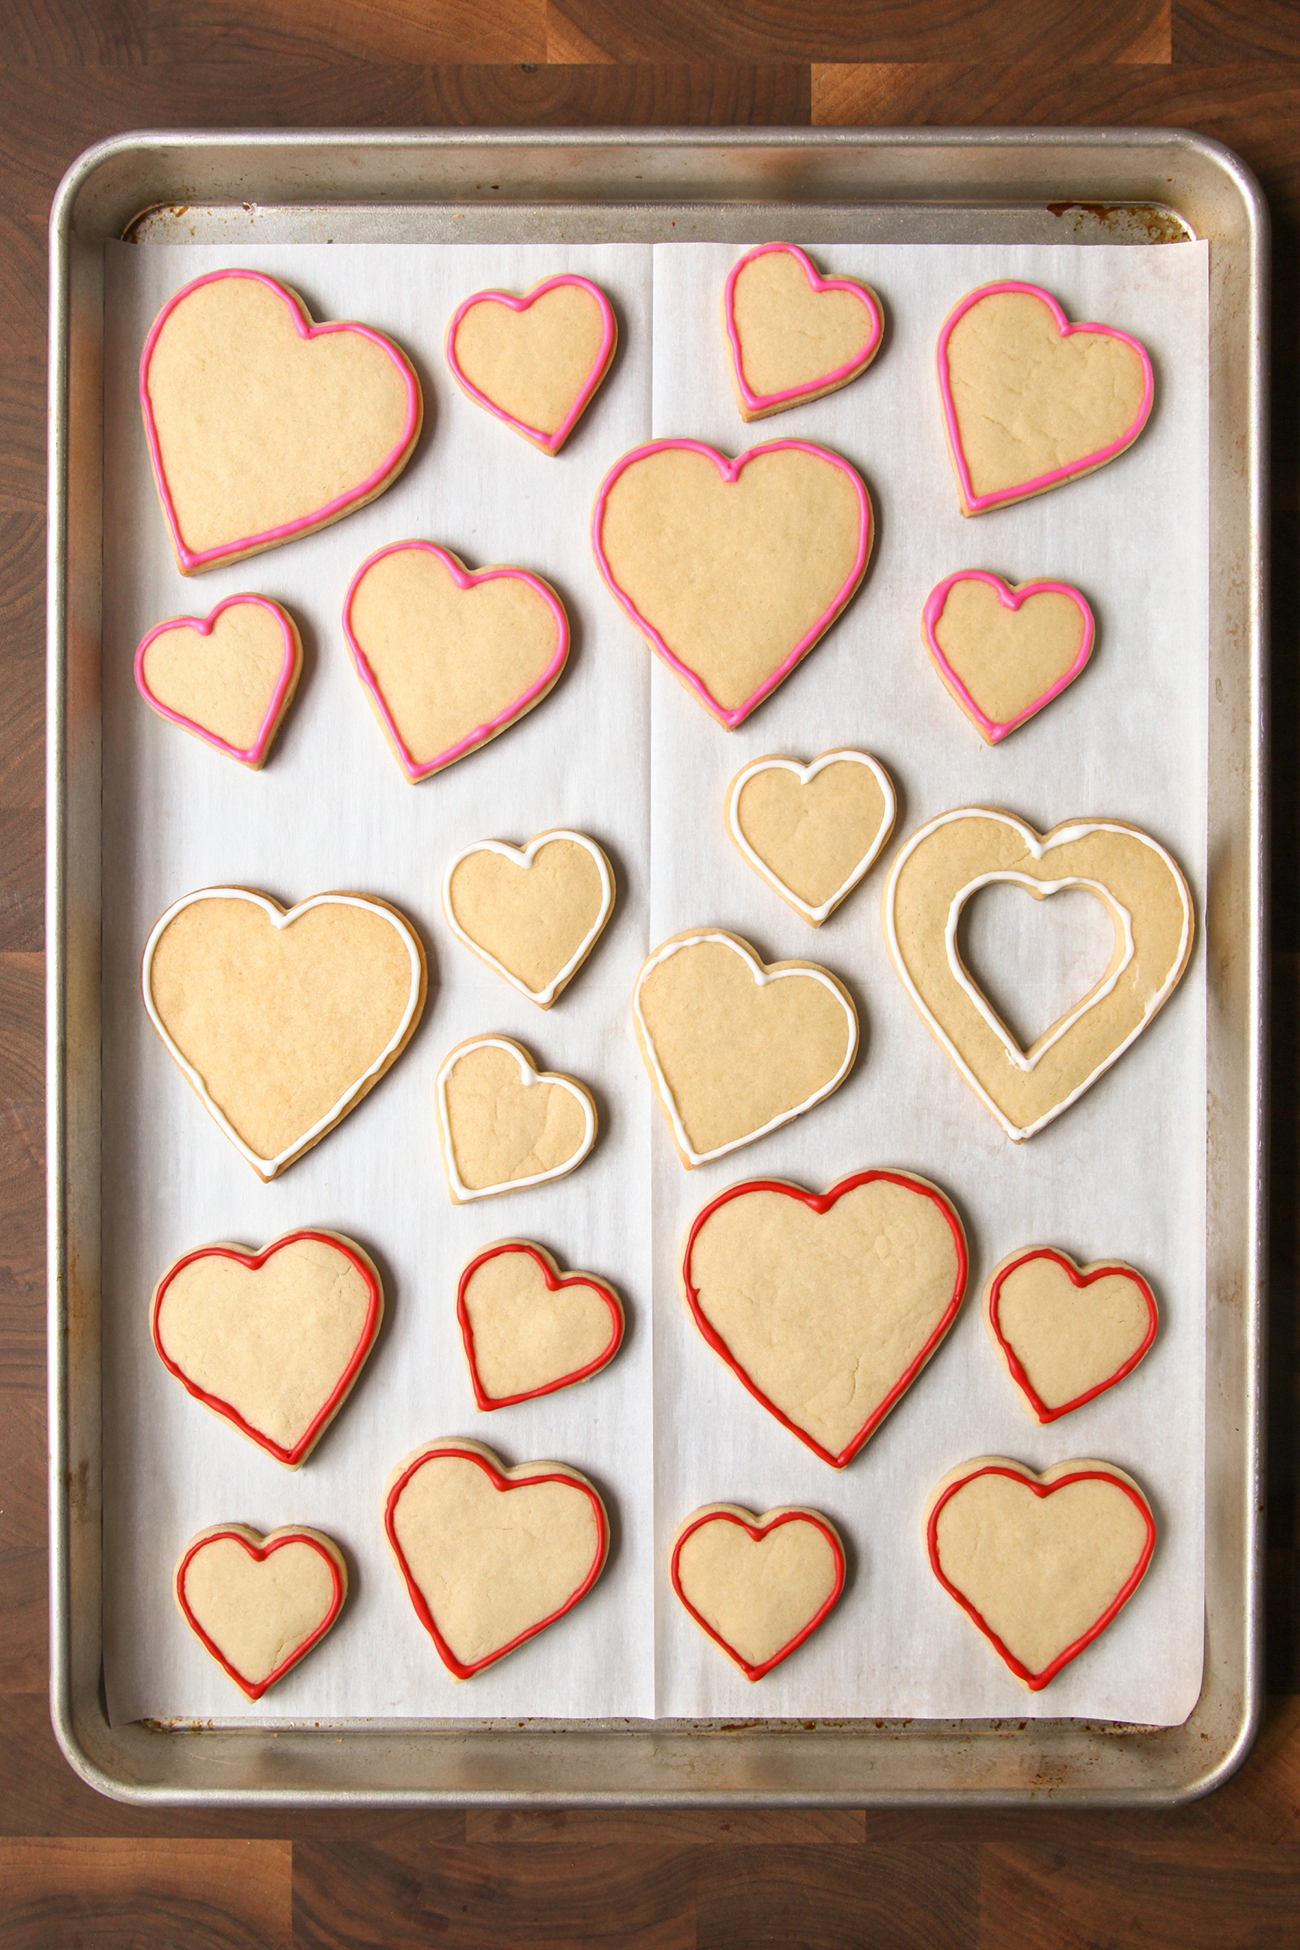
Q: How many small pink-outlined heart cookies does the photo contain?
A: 4